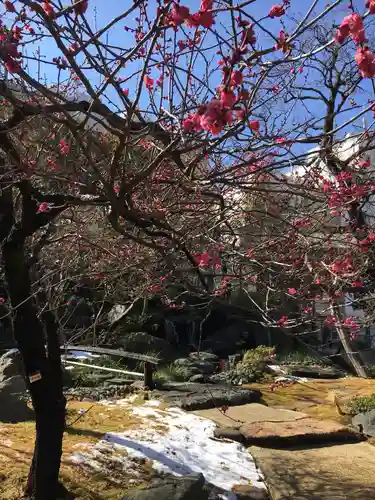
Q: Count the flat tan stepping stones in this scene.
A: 3